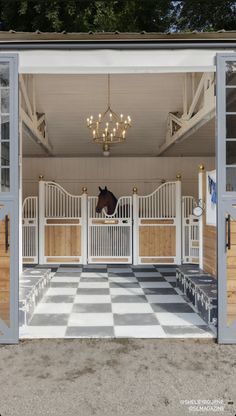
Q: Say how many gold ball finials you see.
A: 5